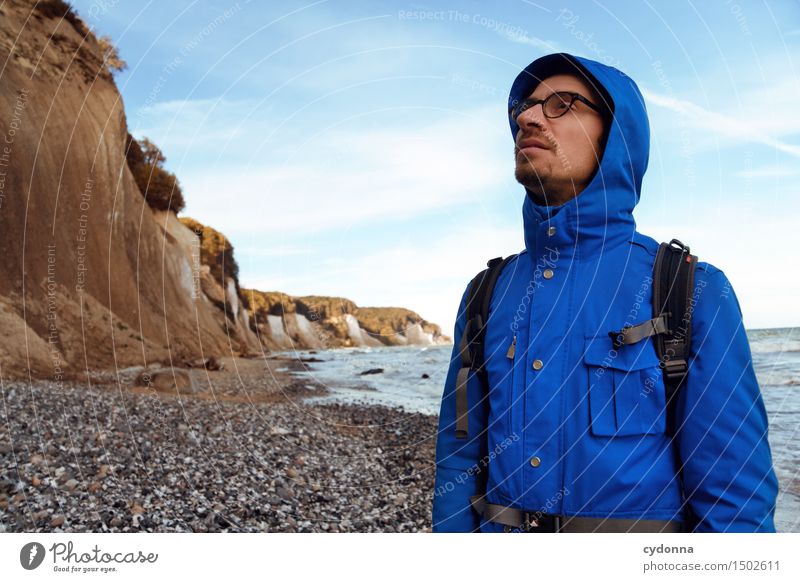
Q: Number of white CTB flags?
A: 0